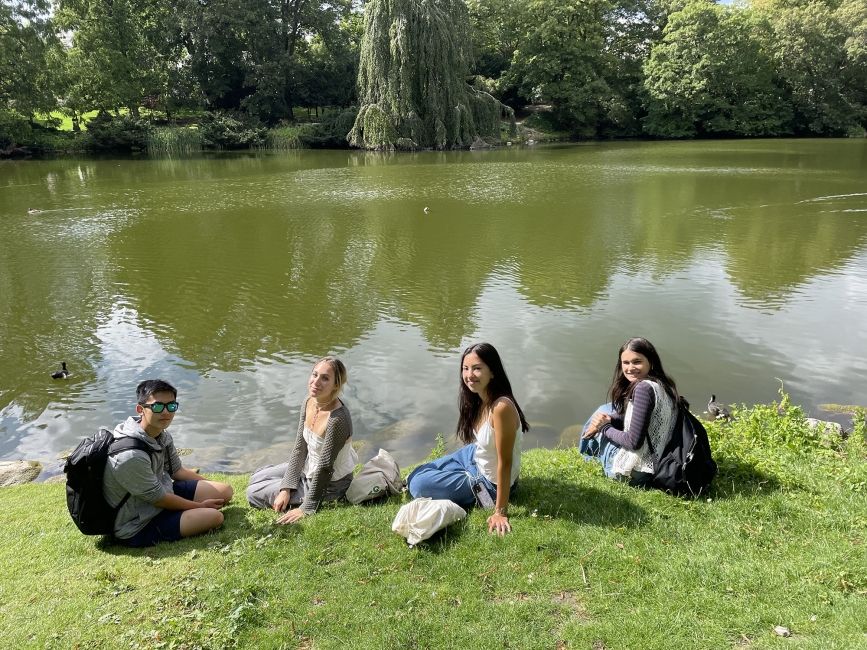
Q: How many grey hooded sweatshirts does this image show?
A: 1